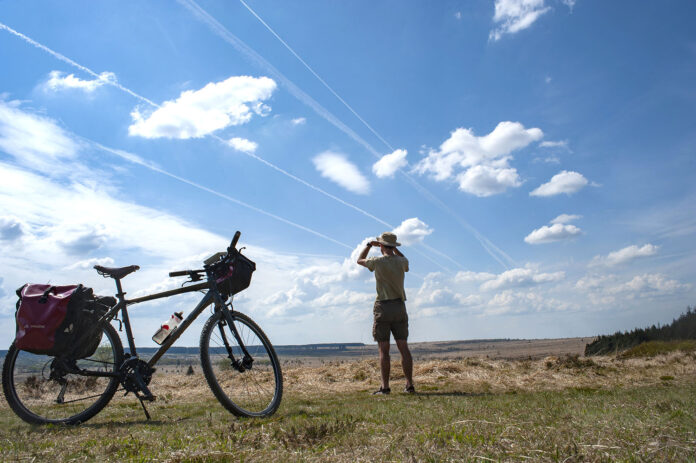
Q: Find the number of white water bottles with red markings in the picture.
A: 1